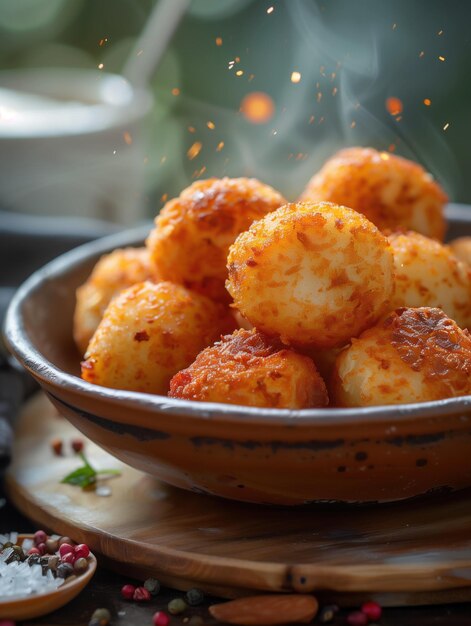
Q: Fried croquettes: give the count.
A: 9